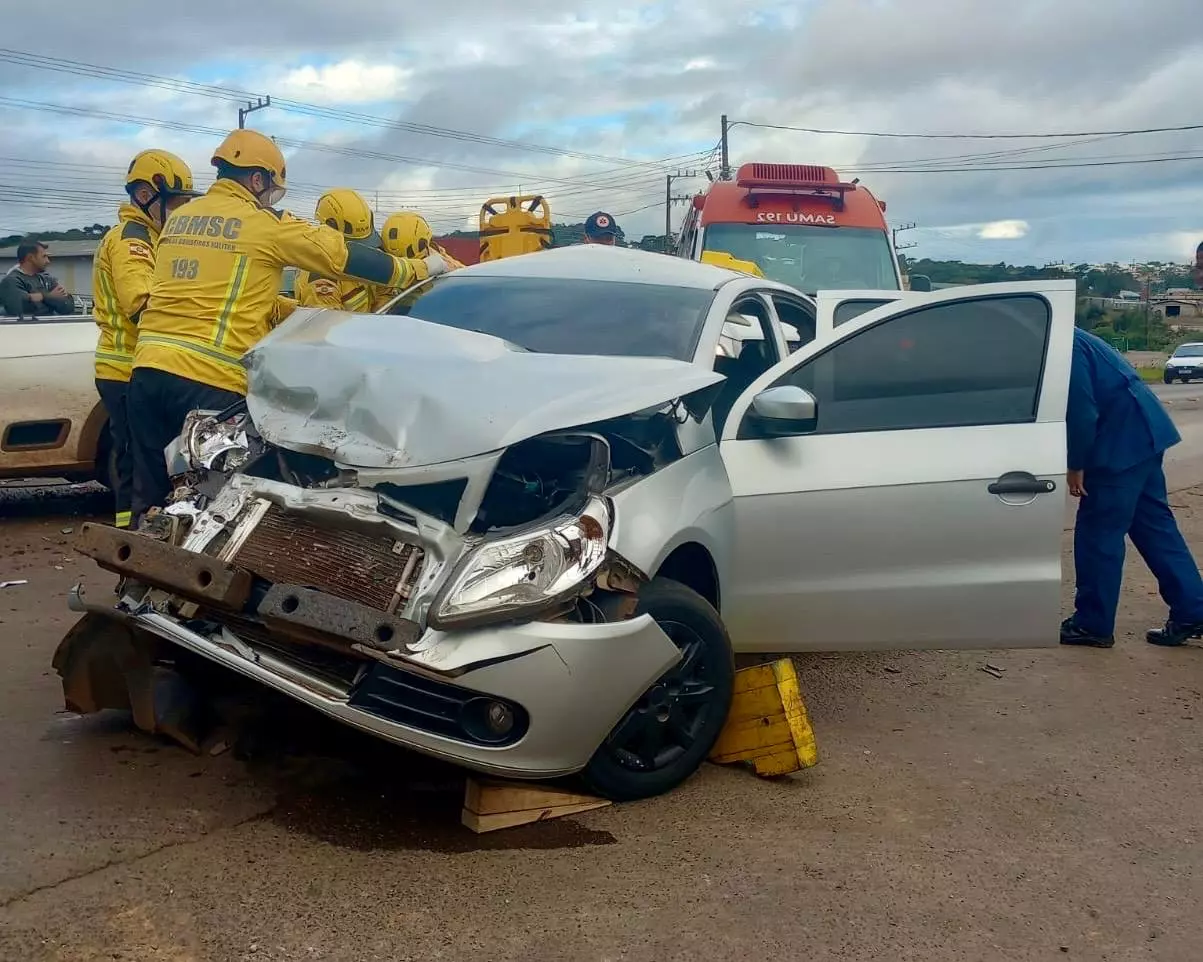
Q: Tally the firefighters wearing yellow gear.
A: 4